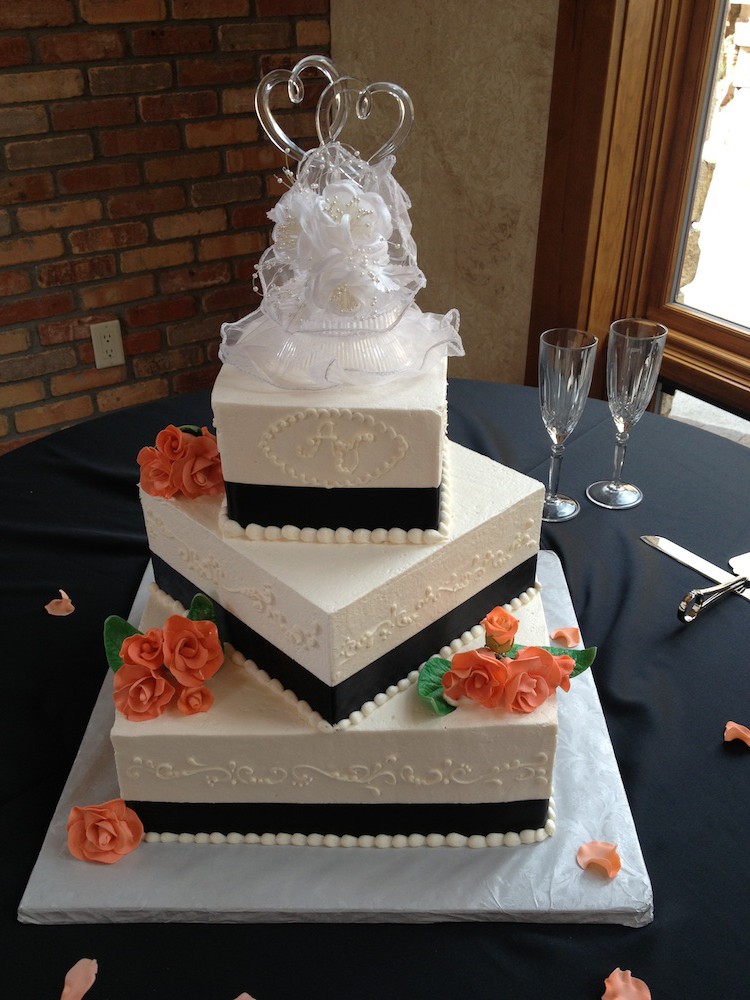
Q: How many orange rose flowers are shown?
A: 11